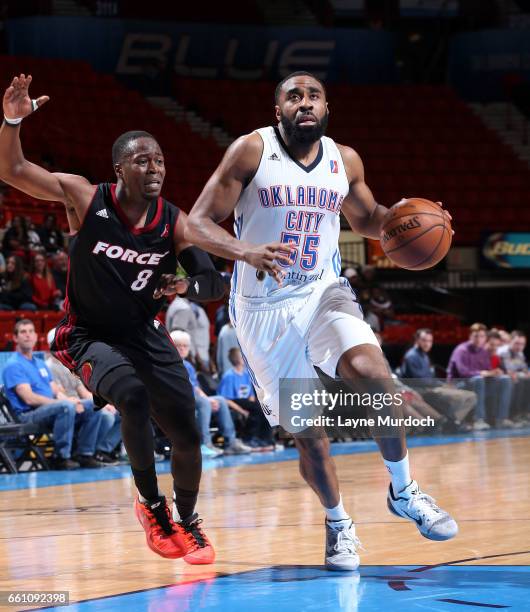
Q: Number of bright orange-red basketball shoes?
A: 2